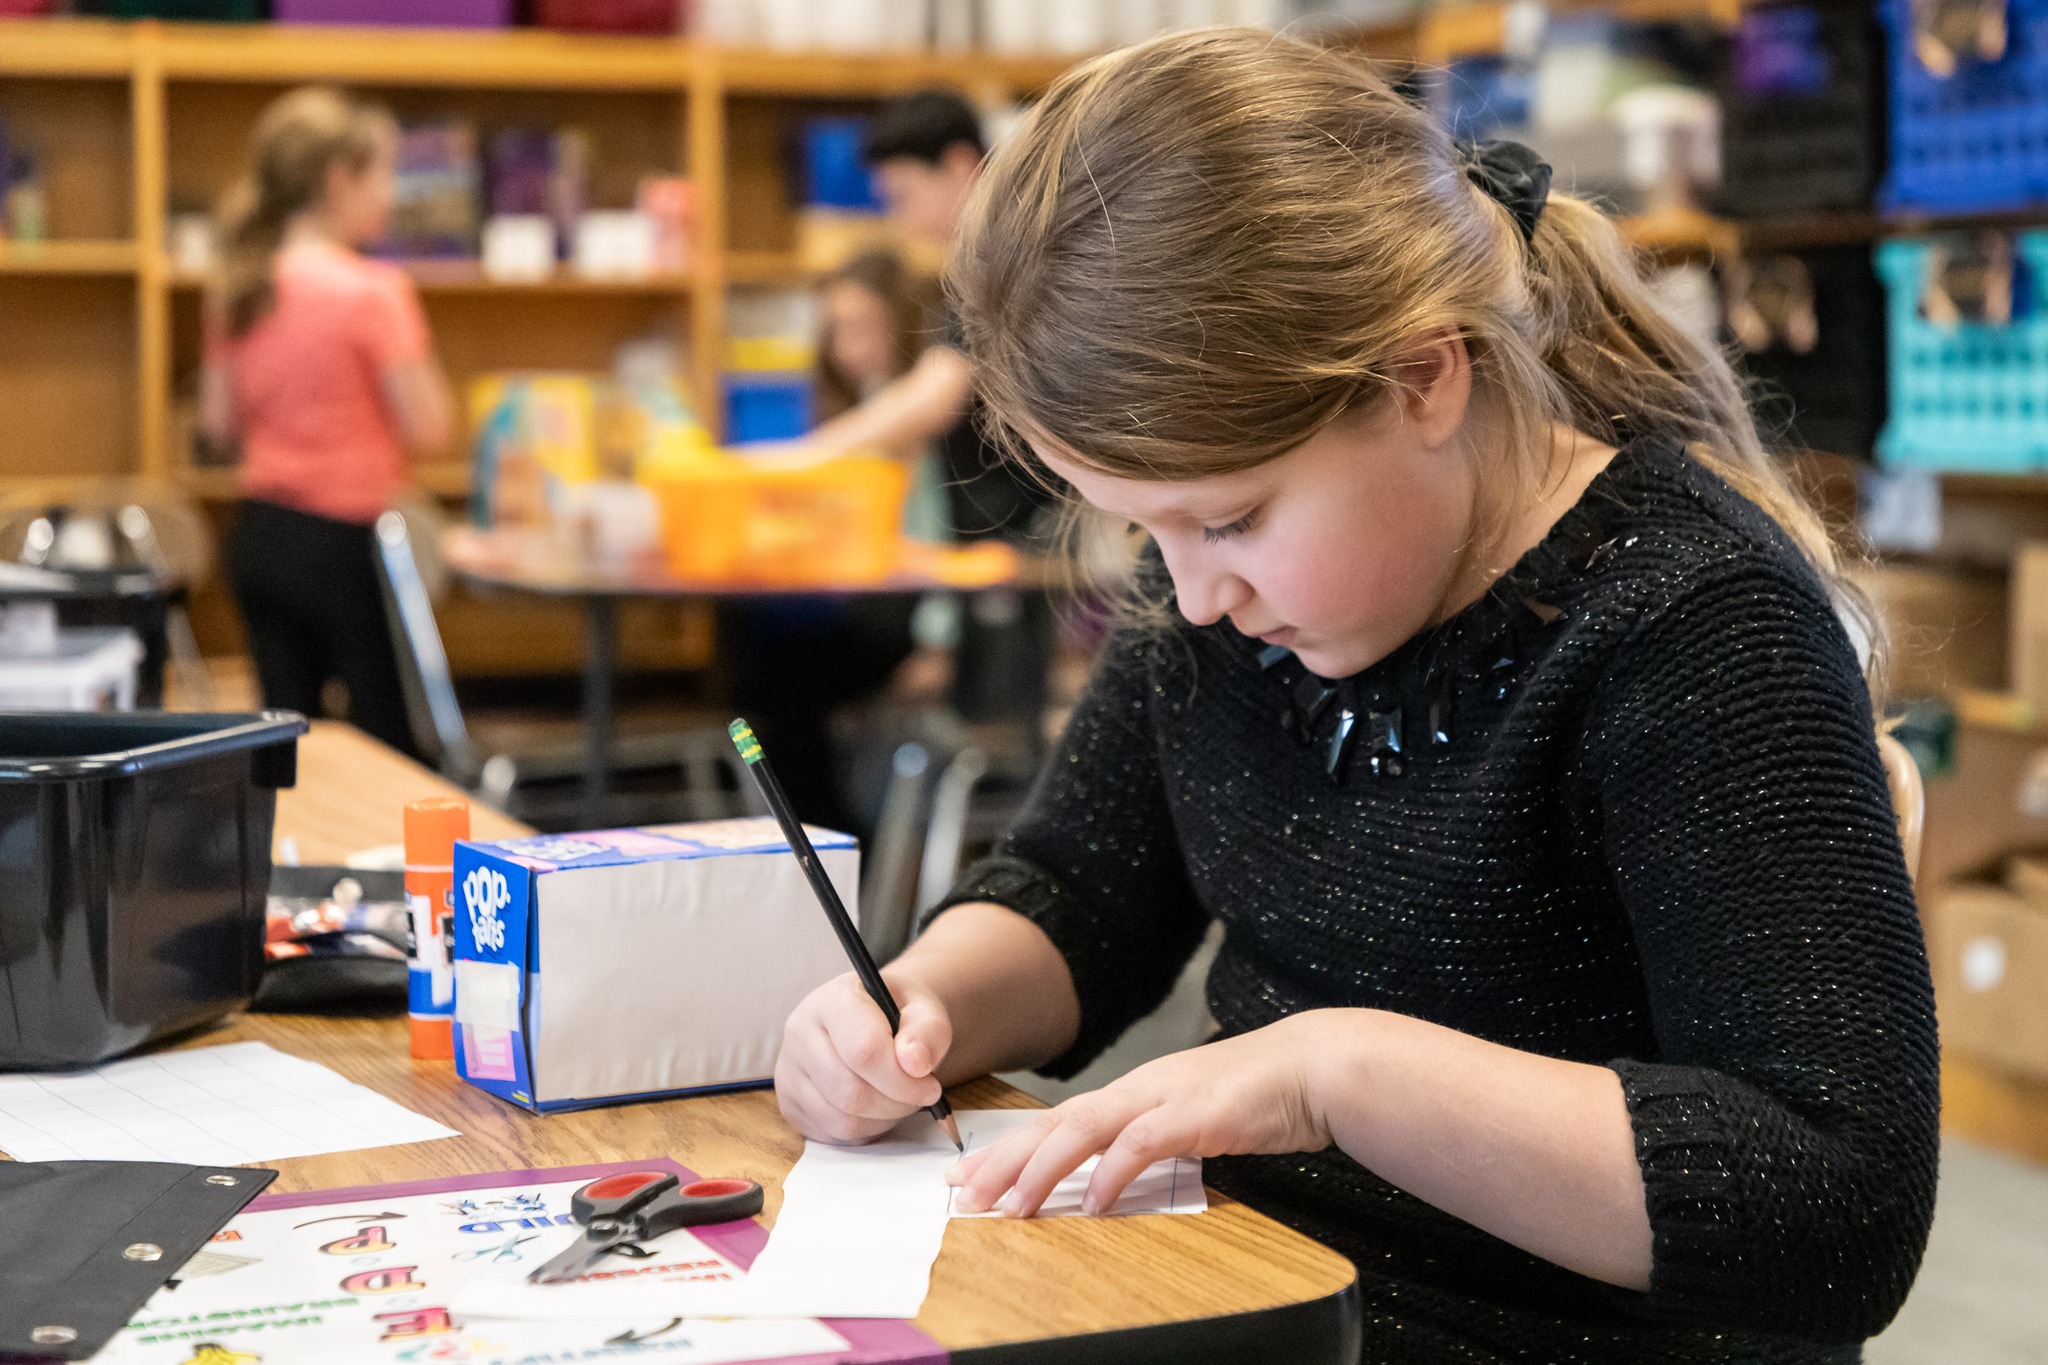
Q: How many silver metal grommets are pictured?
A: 3